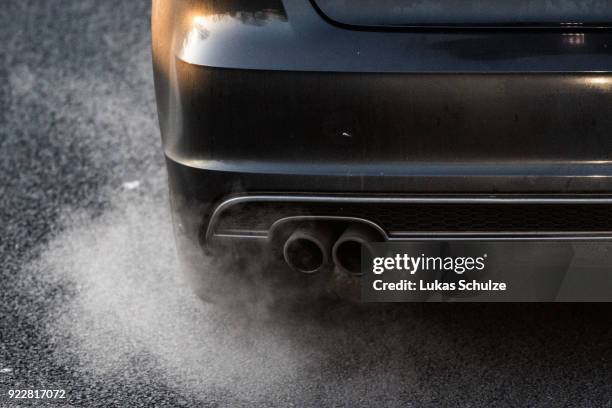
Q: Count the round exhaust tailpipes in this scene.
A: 2